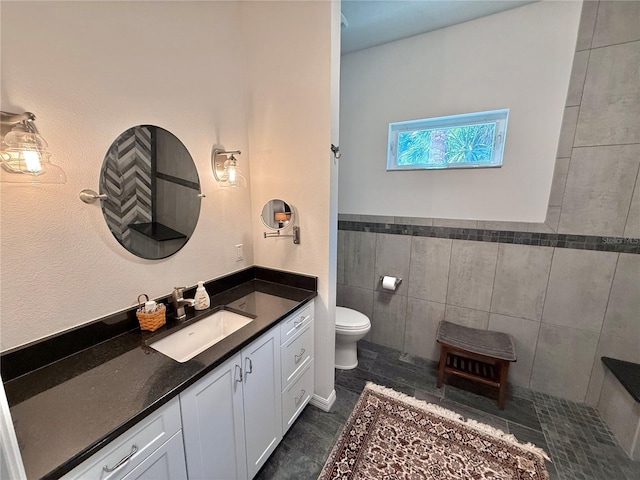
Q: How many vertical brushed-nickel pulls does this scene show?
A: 2